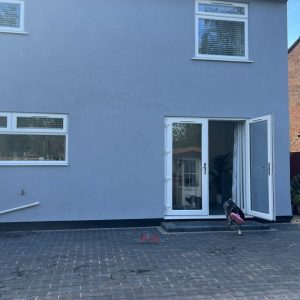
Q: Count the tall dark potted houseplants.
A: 1